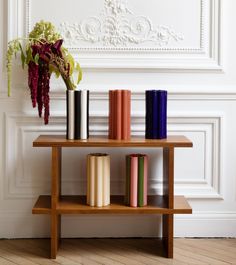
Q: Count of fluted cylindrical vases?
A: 5